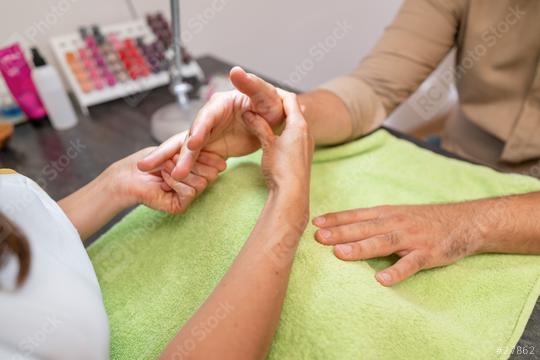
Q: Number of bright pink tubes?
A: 1